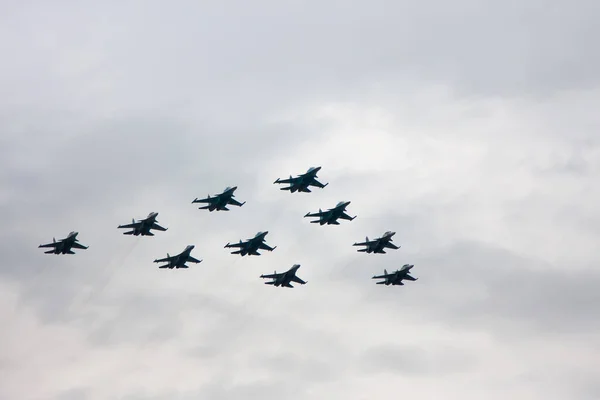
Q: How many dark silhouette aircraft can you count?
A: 10